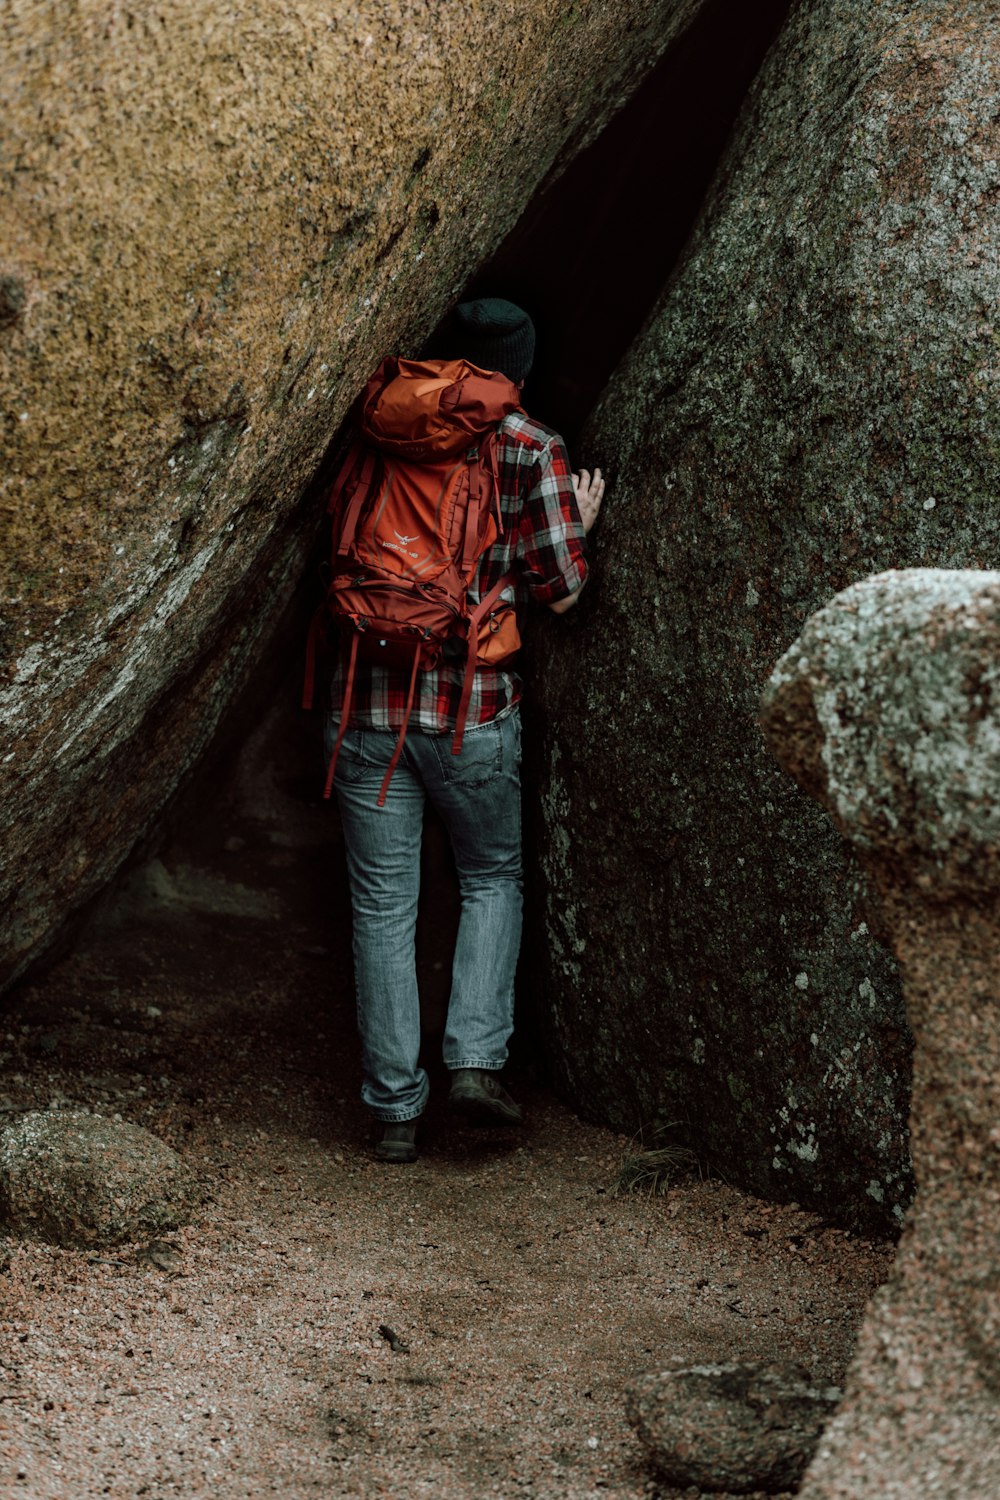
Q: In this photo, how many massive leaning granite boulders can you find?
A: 2